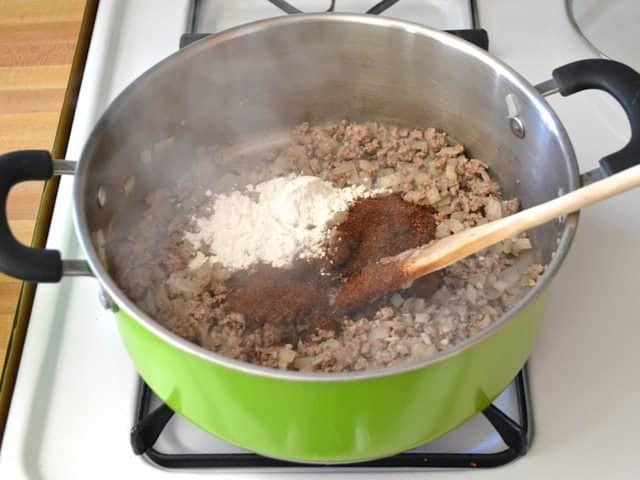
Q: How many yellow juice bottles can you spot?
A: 0